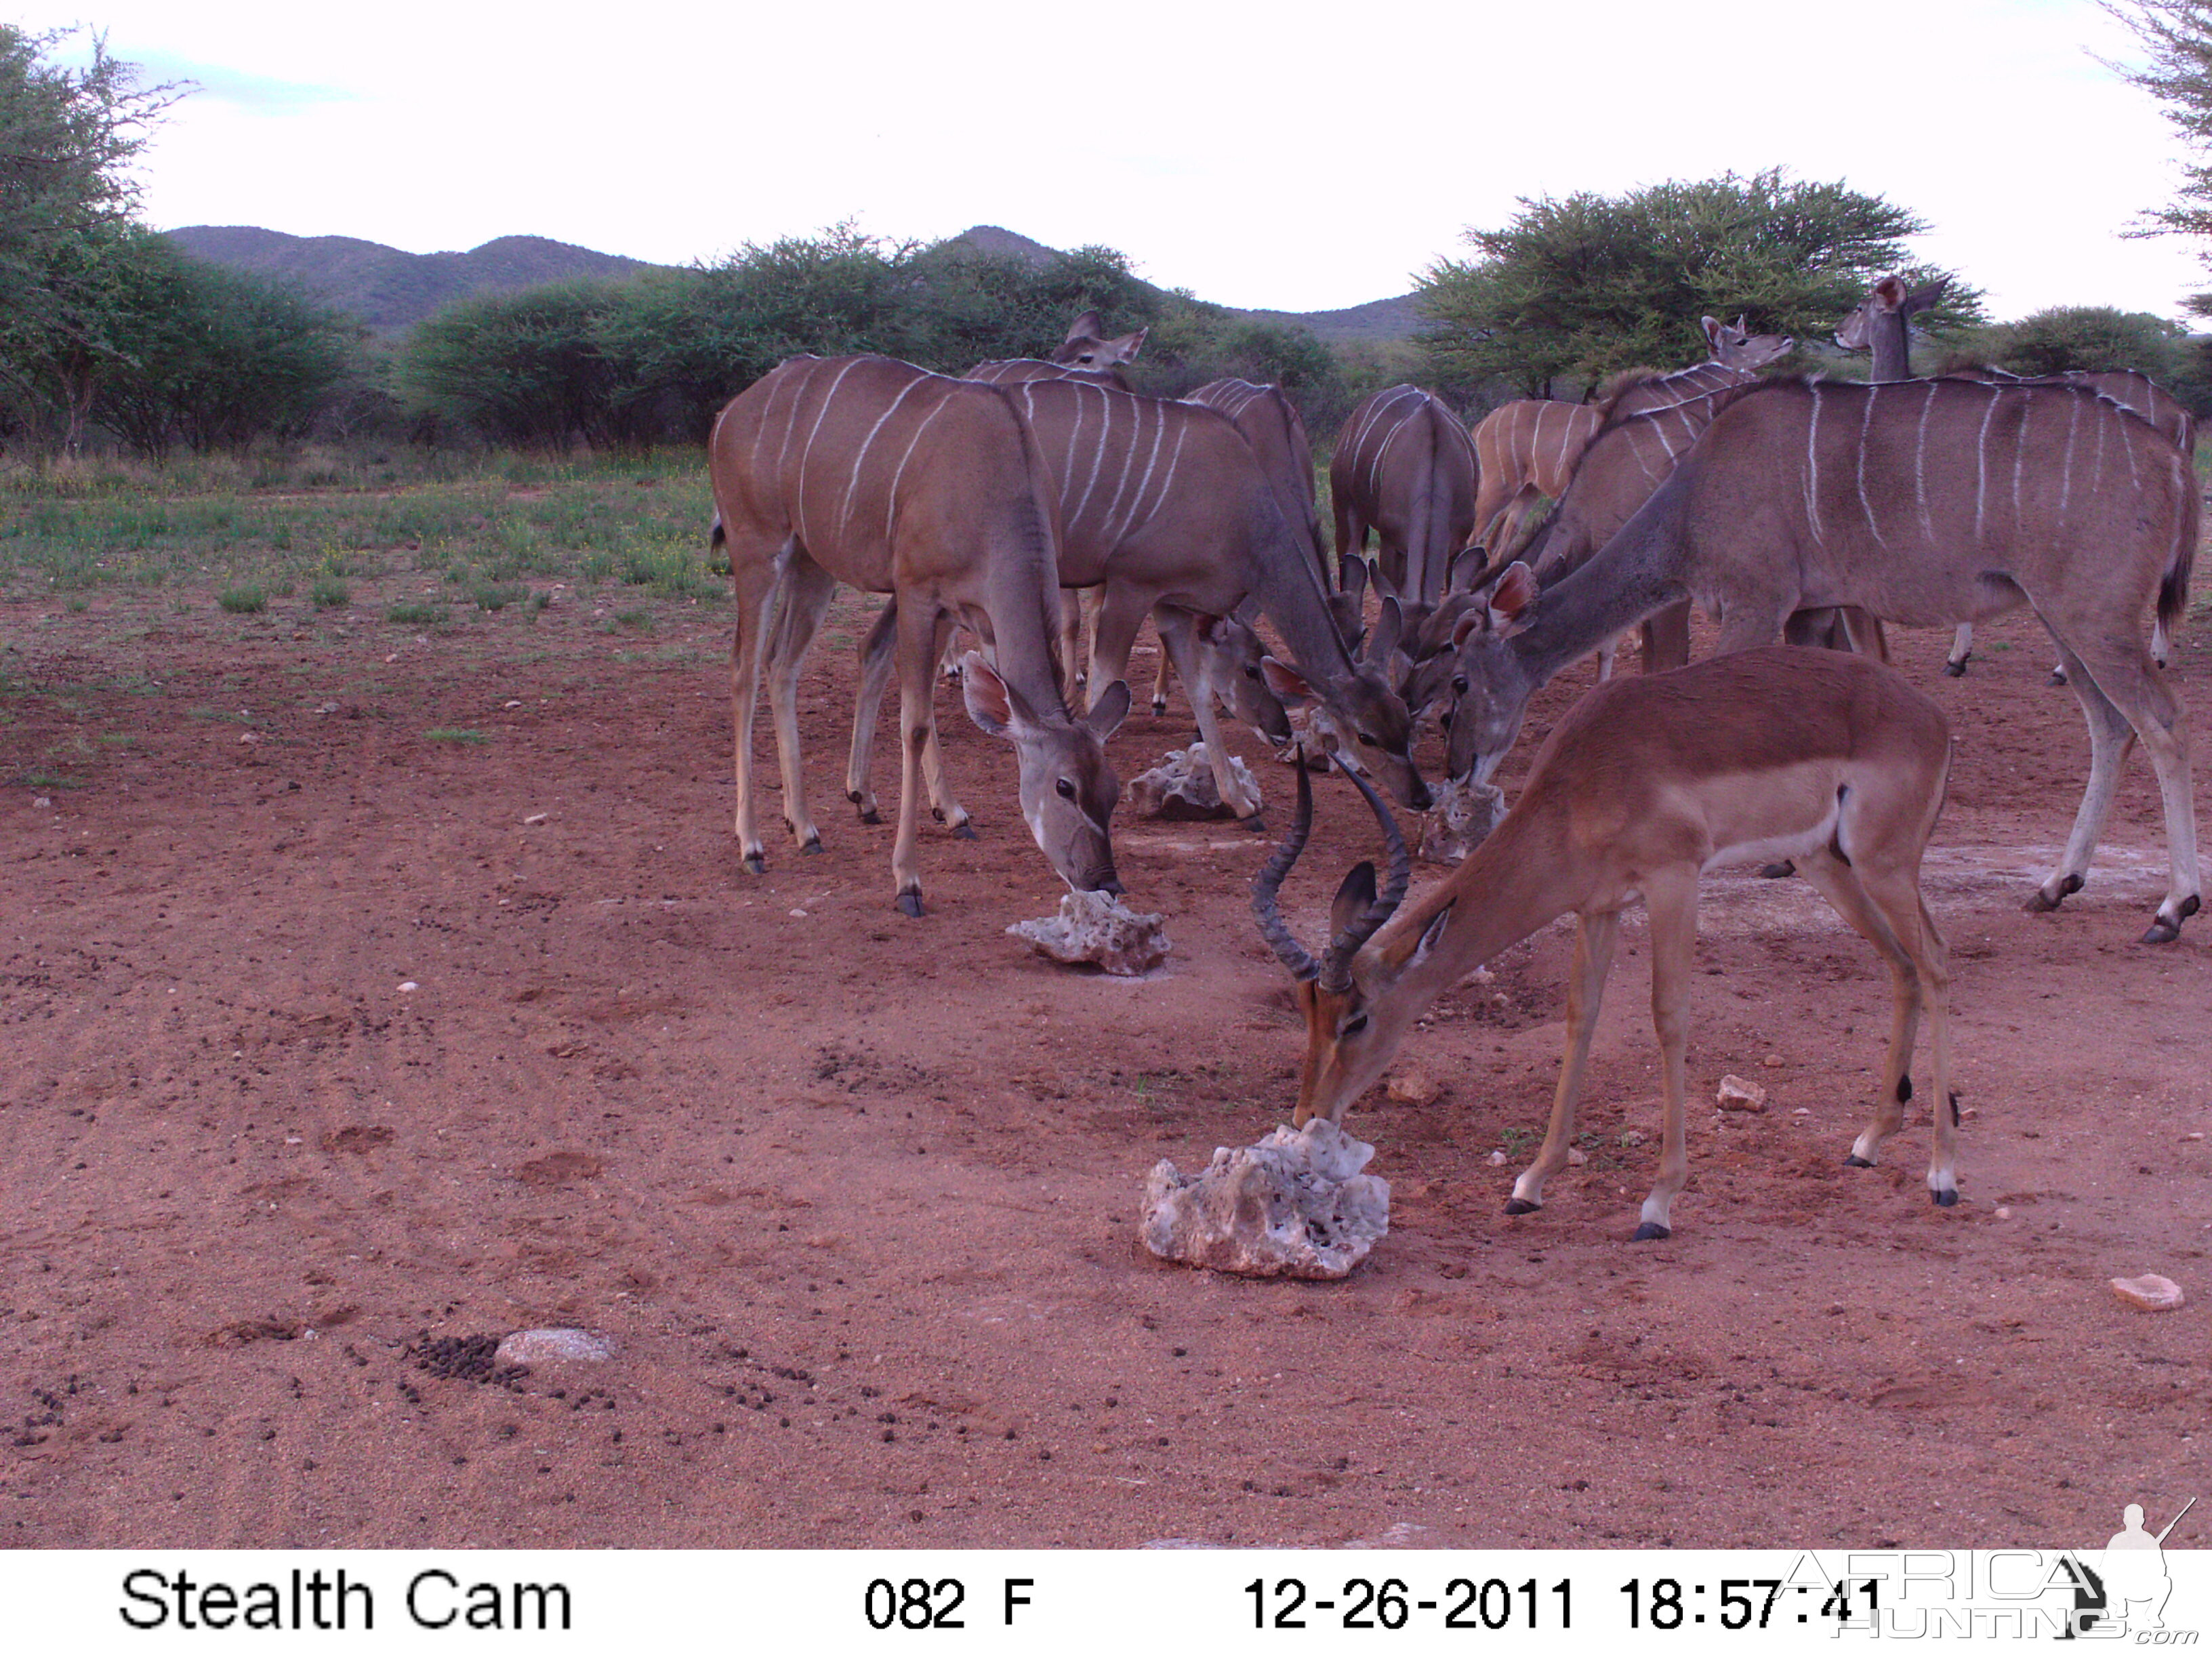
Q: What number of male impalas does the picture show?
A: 1